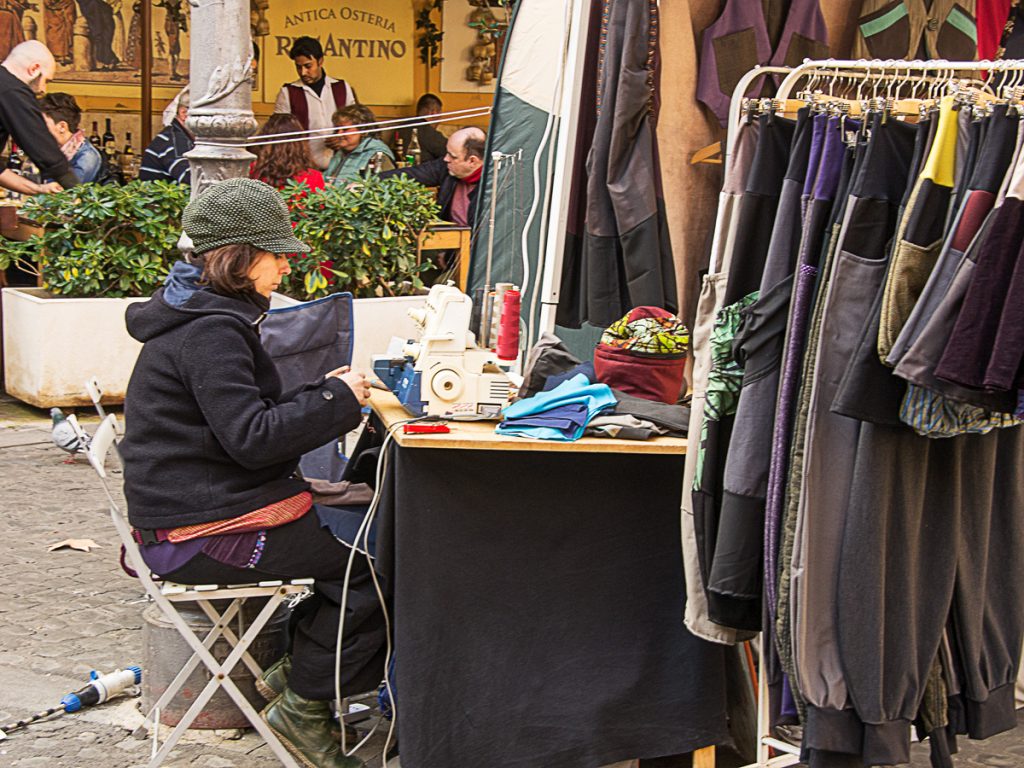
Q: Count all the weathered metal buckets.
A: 1